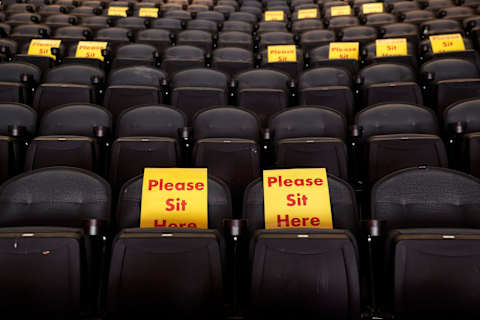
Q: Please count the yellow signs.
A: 14